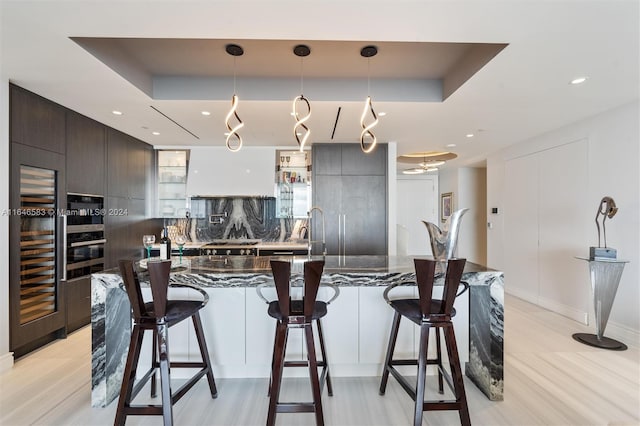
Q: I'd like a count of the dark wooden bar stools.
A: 3